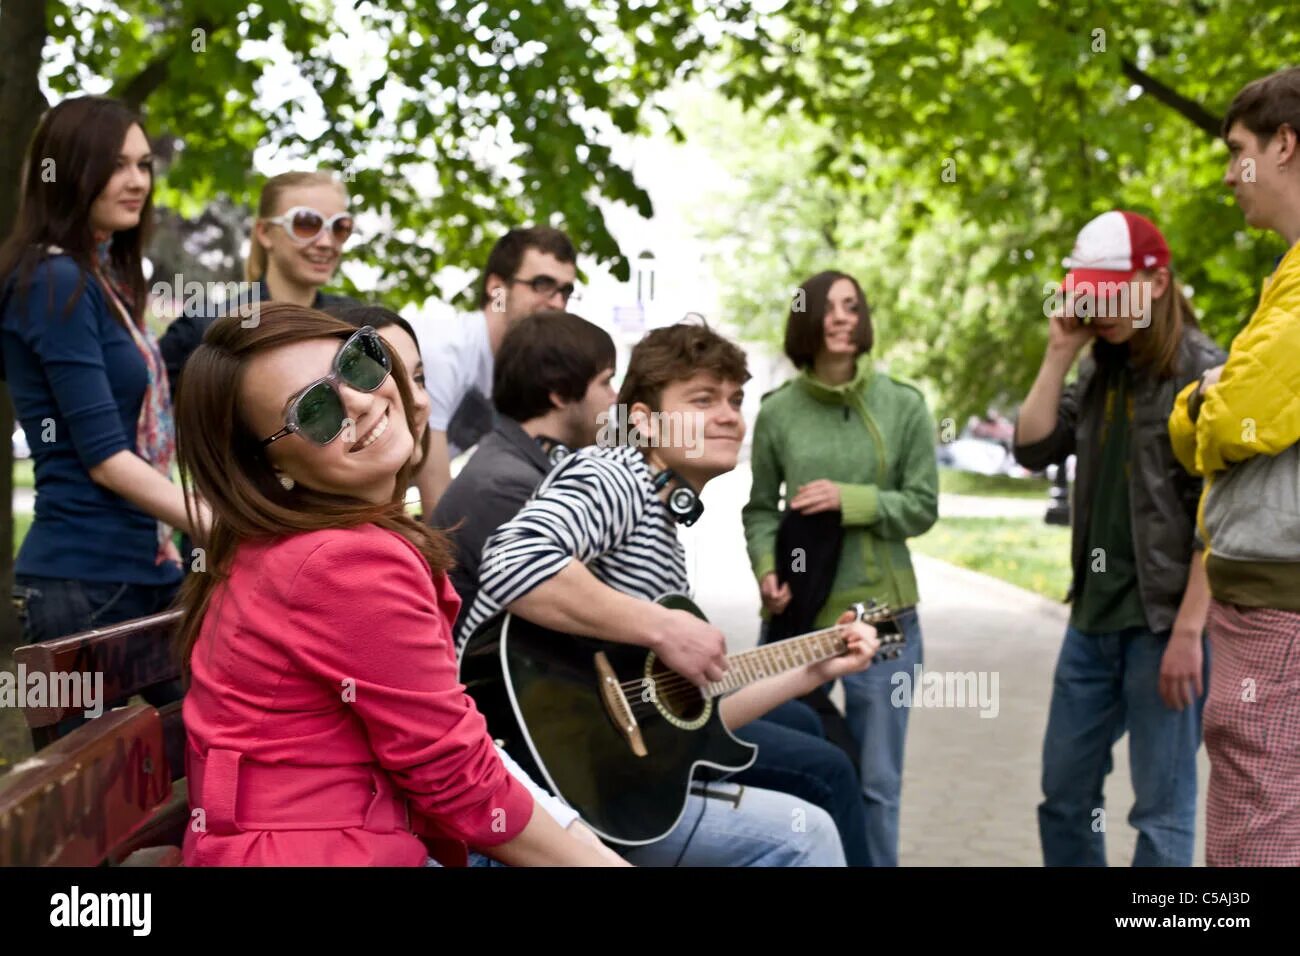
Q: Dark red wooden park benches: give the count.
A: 2